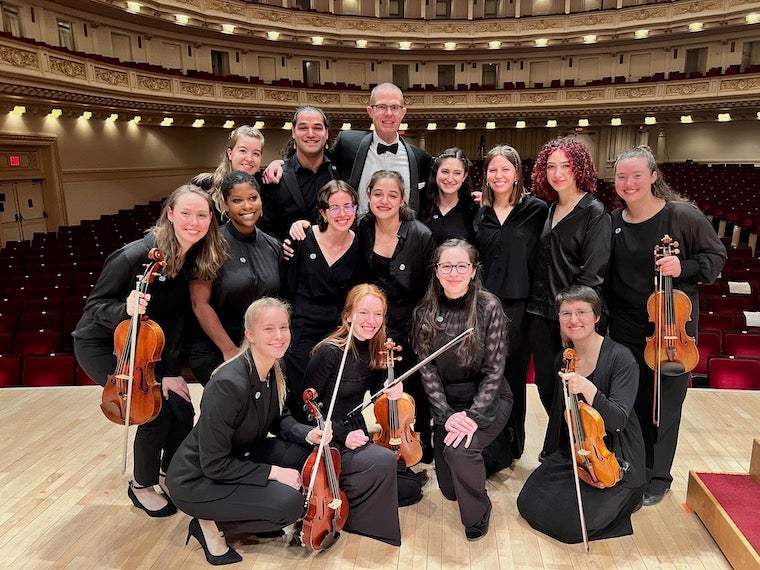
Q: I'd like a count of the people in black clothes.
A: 15